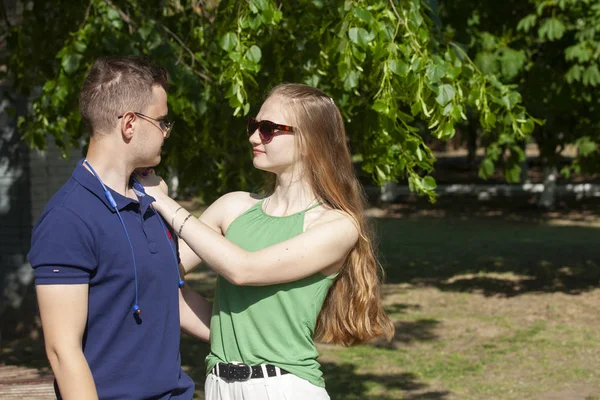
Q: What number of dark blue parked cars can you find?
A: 0